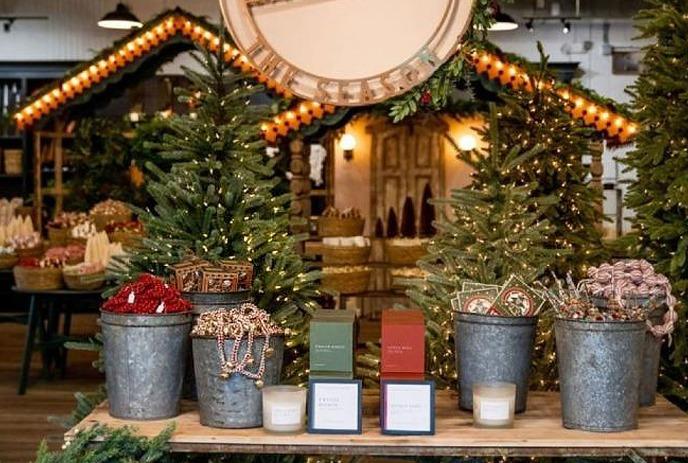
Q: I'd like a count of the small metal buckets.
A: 6